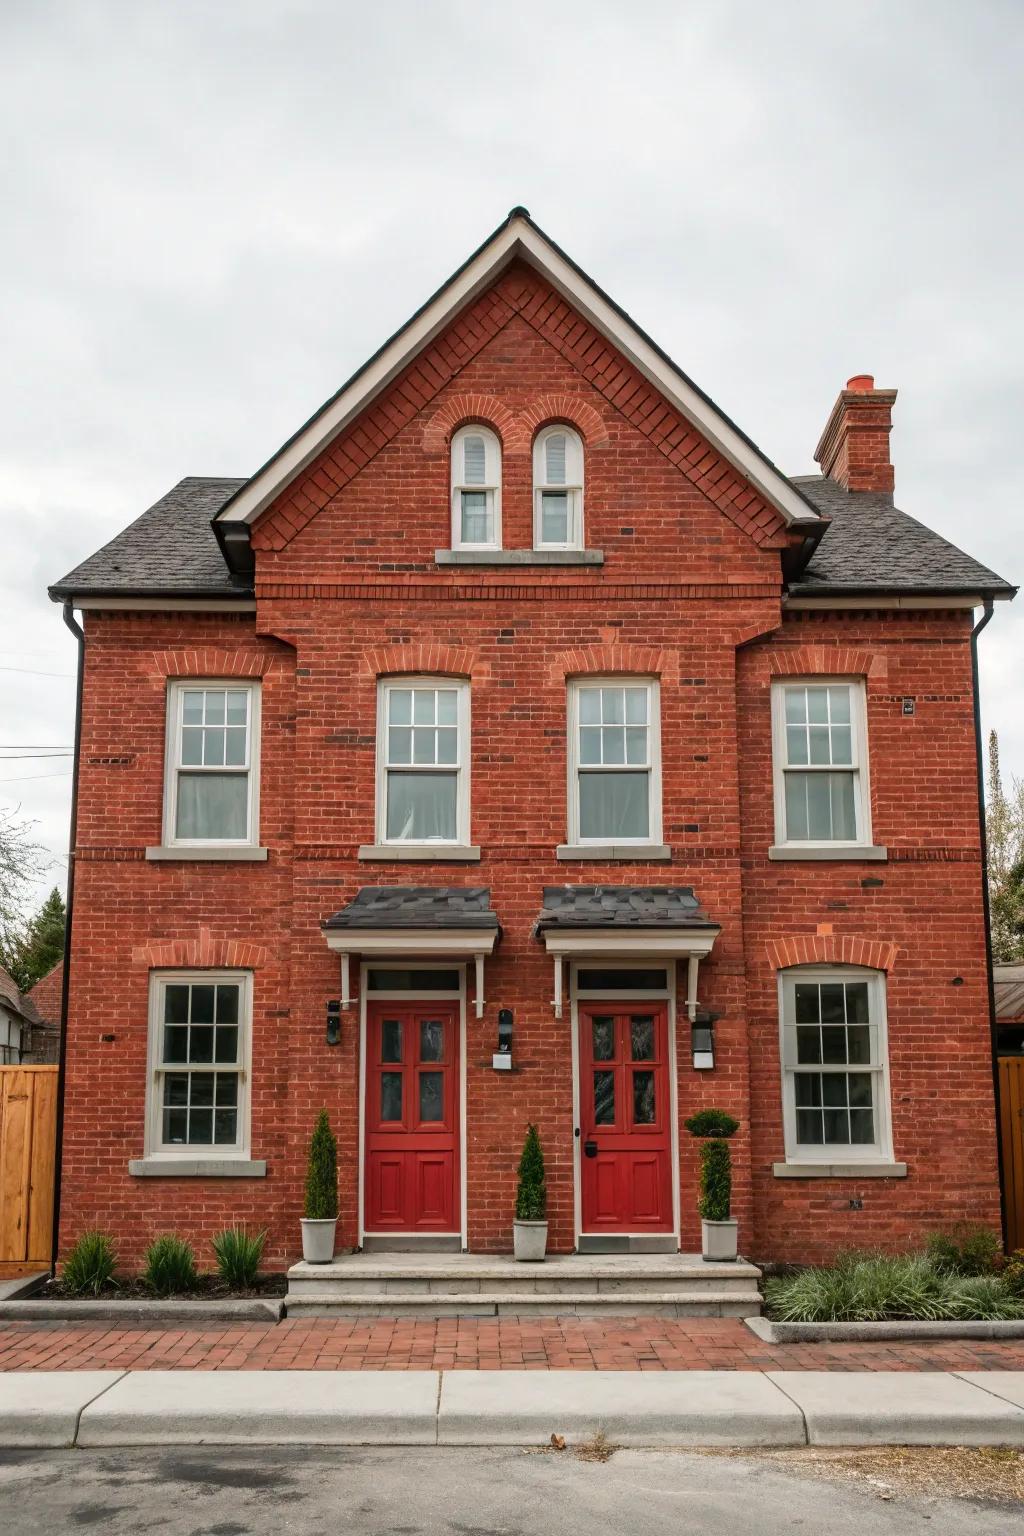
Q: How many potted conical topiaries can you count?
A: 2